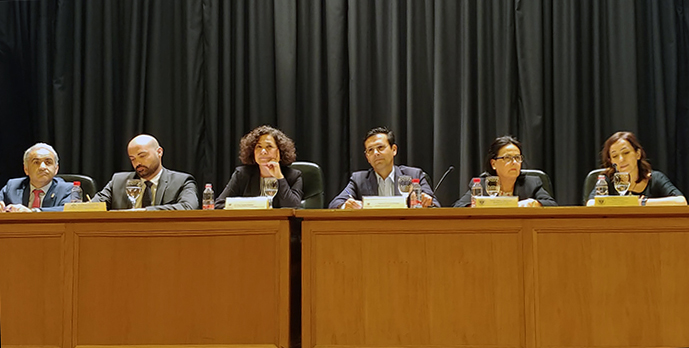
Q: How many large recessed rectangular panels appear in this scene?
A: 4